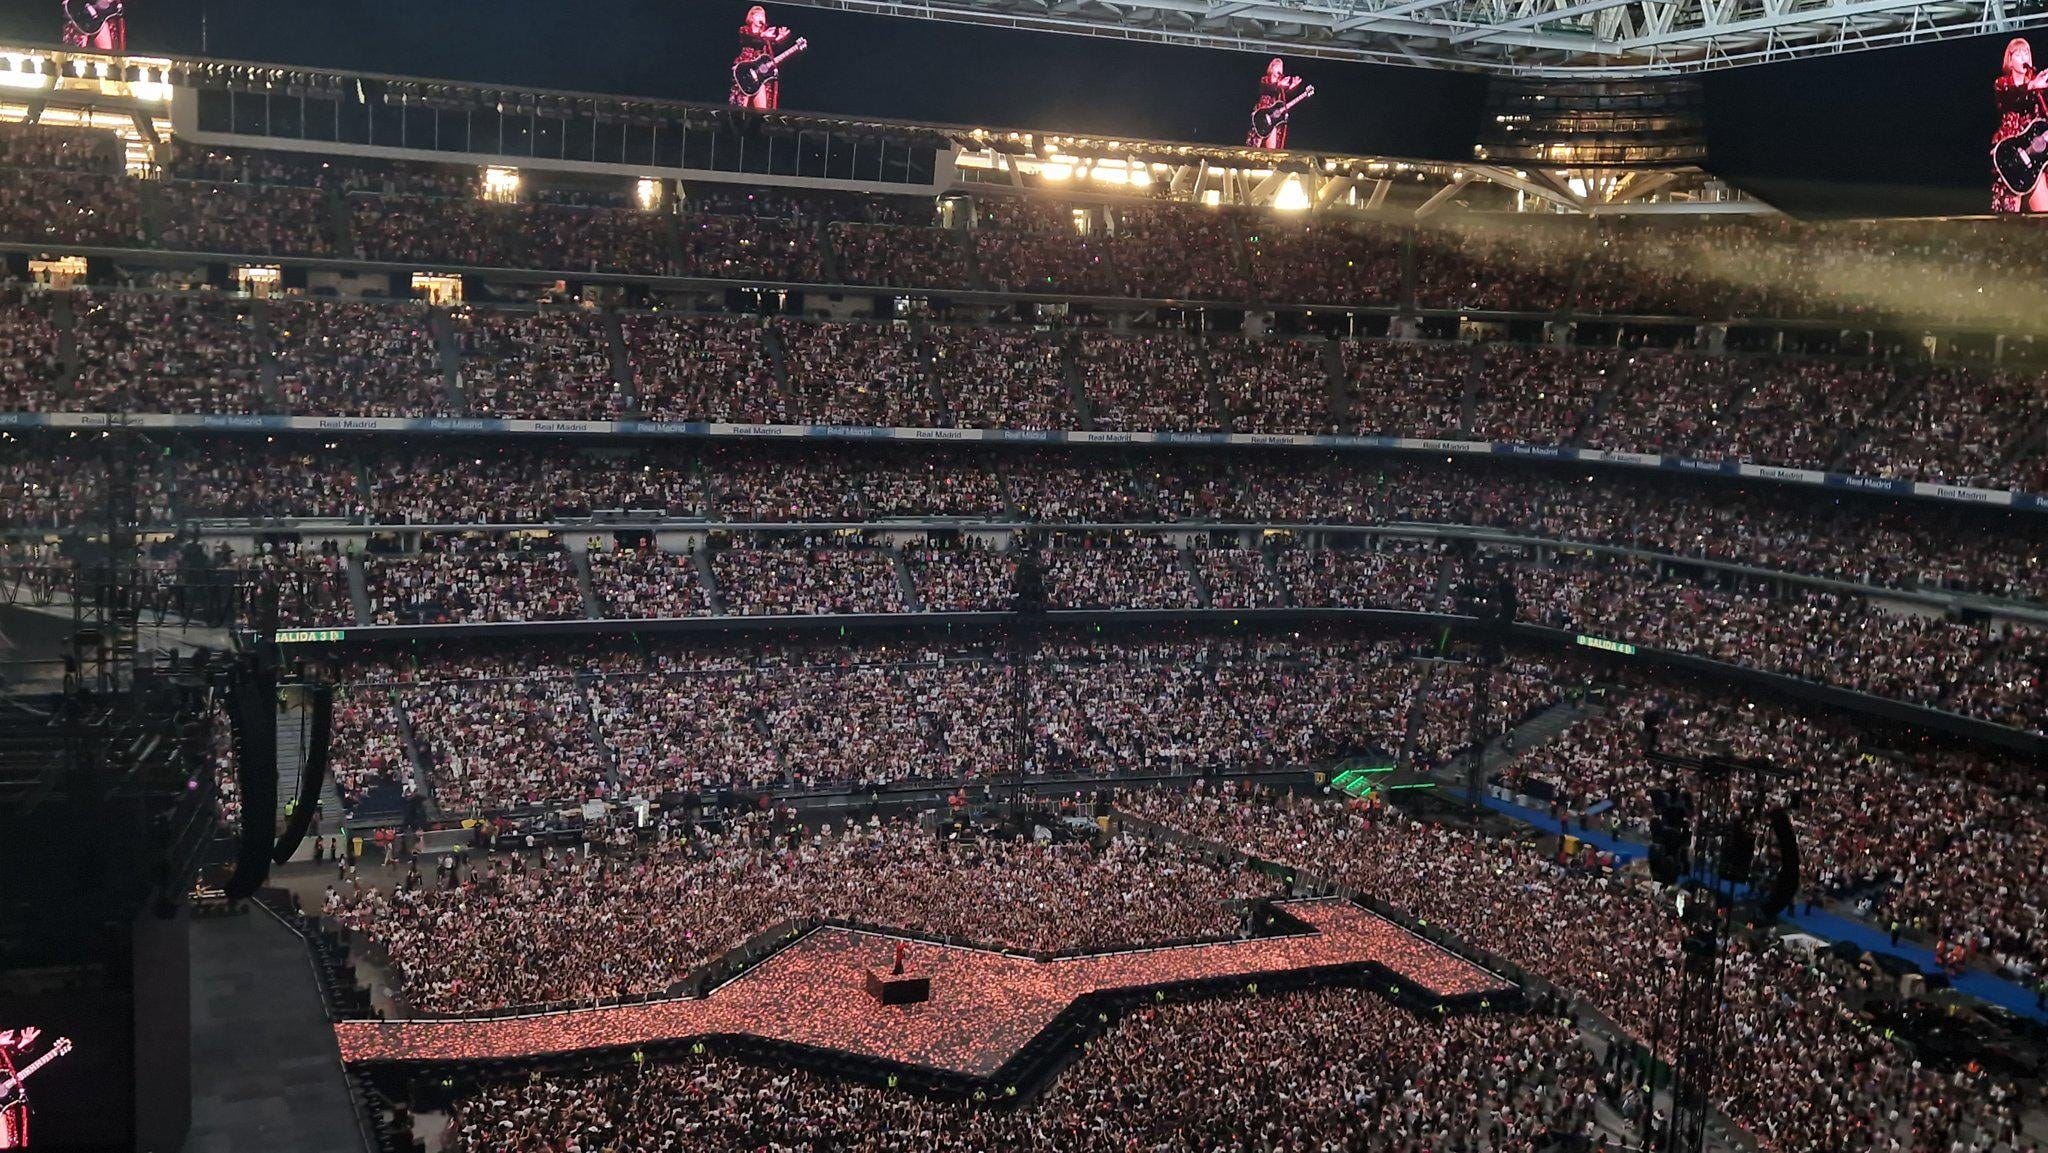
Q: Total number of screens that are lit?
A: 5